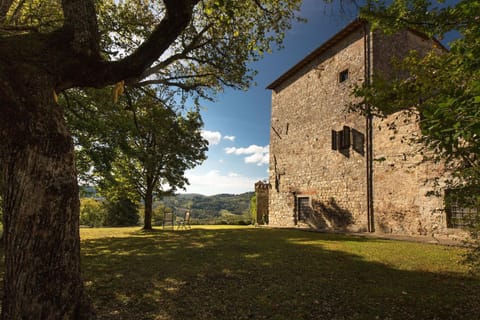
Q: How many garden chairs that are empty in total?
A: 2